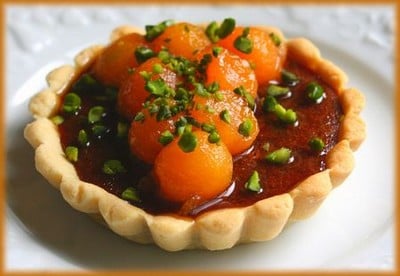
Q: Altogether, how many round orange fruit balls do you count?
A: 8